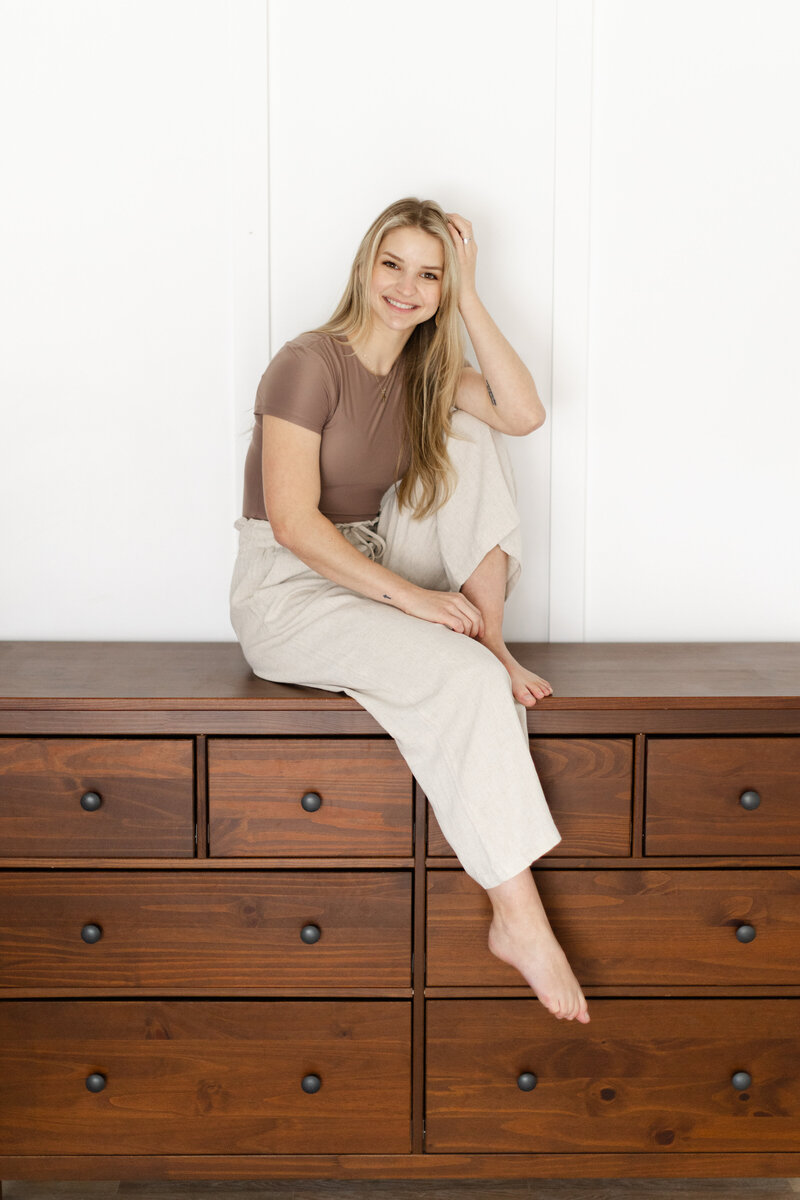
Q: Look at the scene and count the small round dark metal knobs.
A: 10